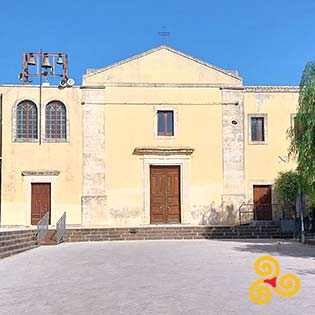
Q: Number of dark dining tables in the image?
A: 0